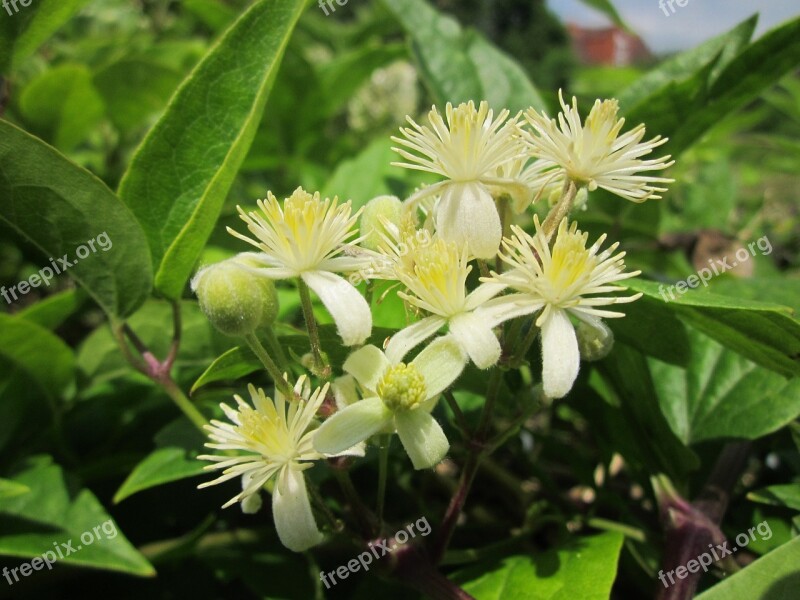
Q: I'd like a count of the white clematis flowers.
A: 7